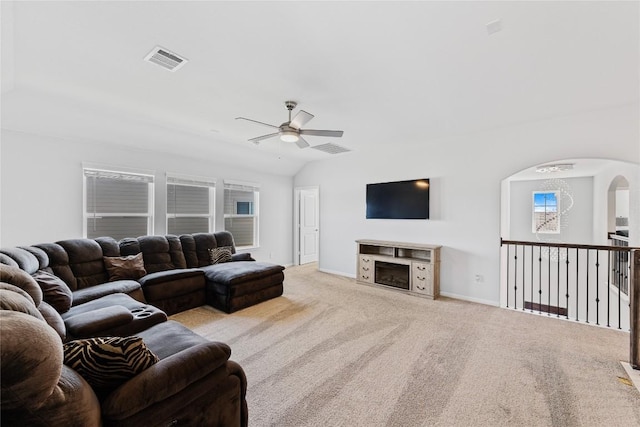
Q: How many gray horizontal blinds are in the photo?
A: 3